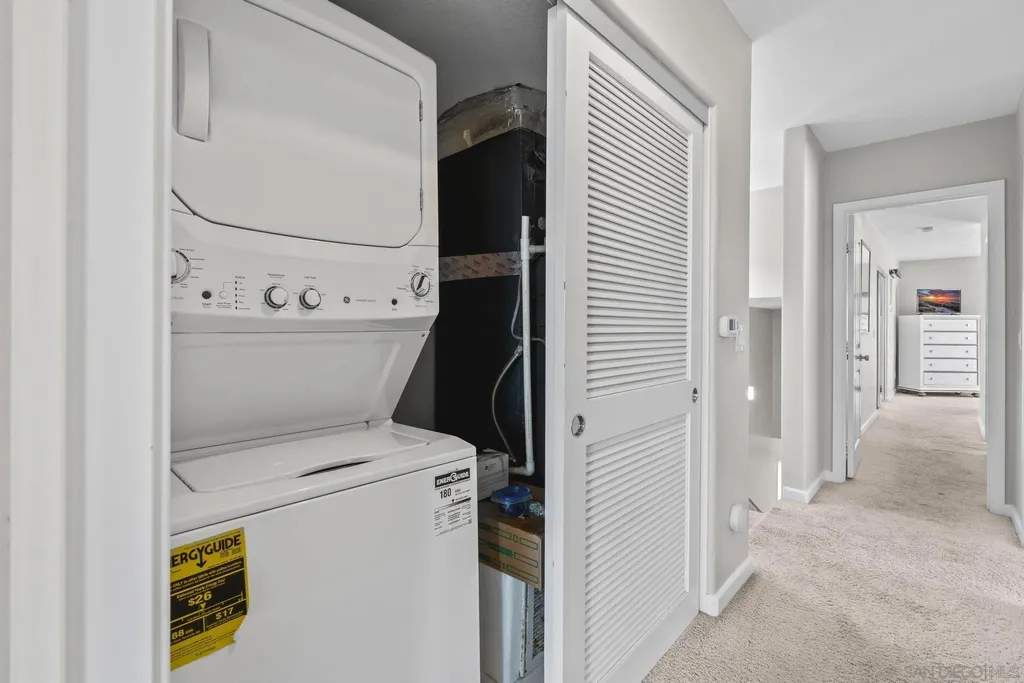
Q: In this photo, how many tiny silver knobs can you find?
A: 10